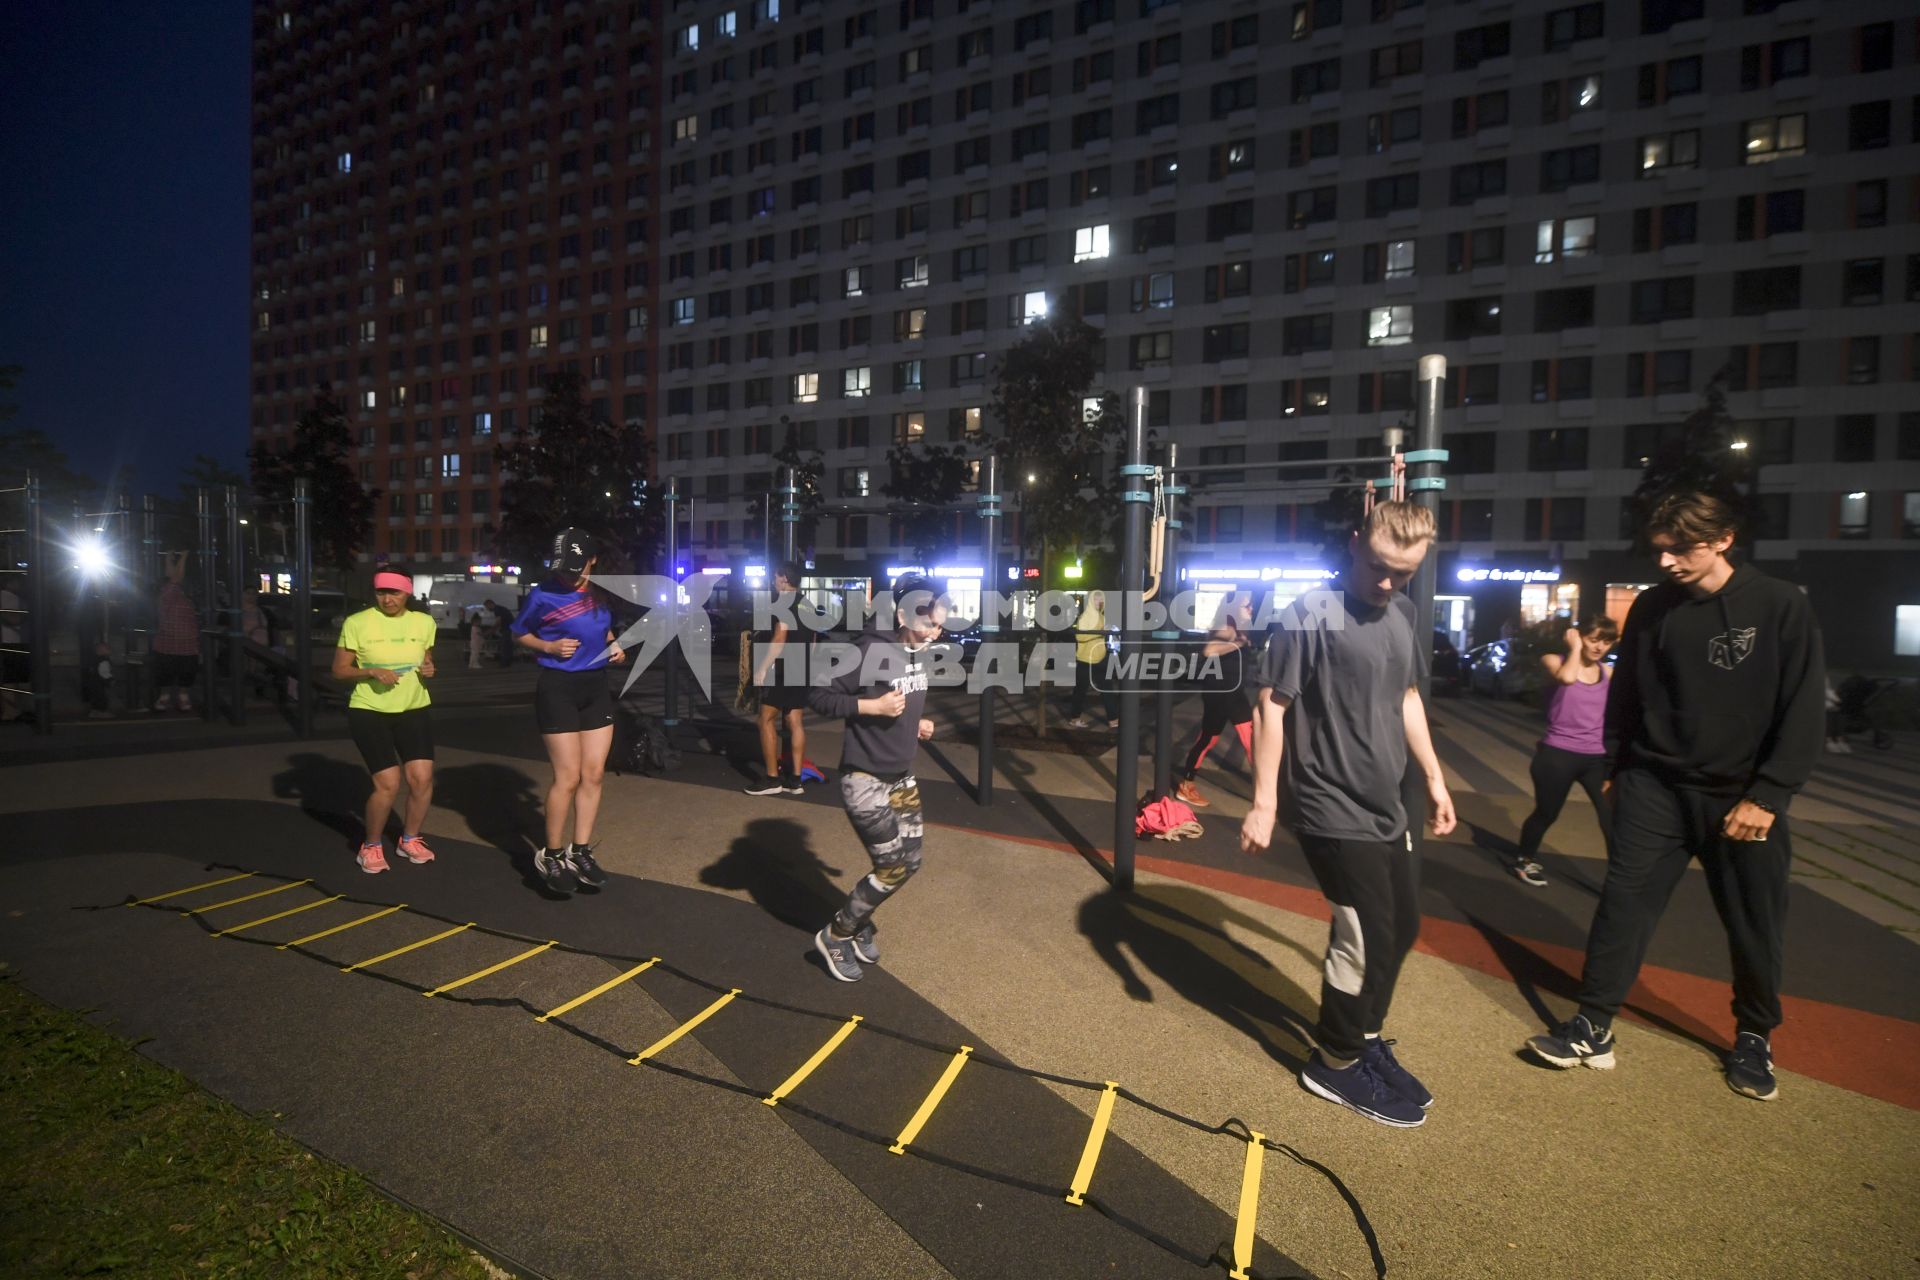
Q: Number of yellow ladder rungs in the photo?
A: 12